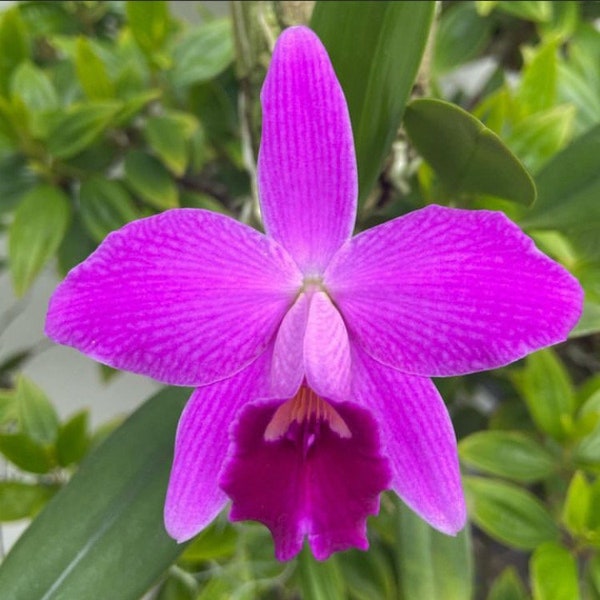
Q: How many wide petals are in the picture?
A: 2